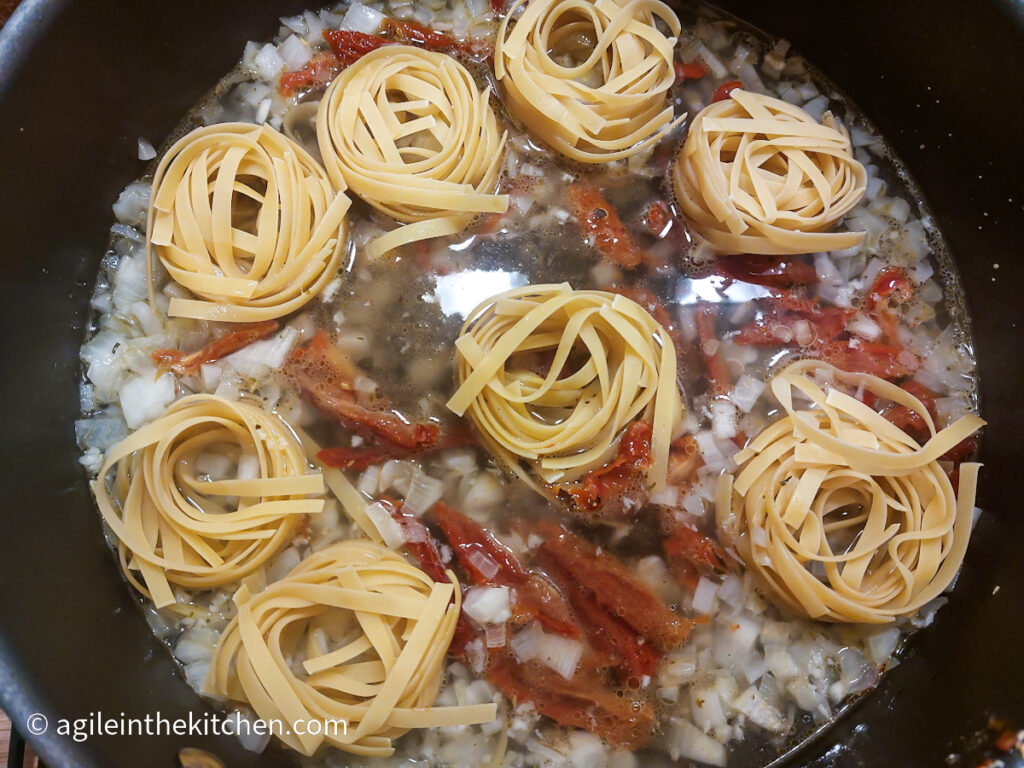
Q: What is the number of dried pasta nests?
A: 8